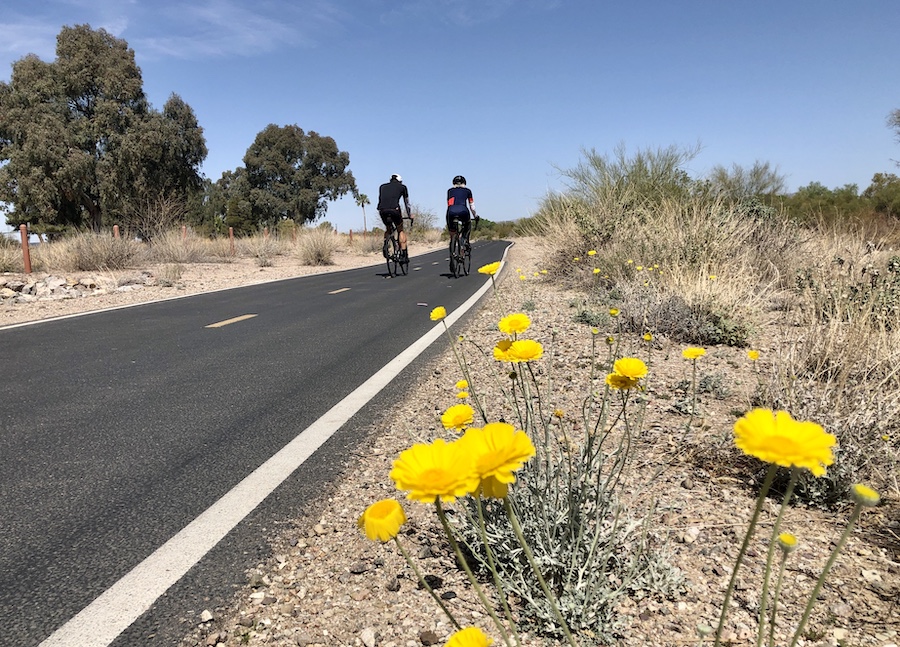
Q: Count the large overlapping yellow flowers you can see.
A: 2